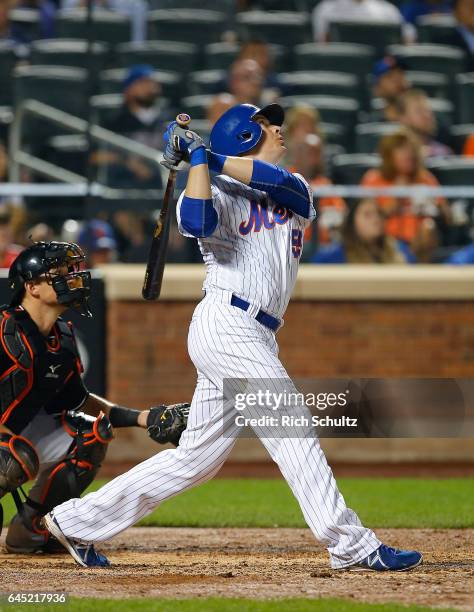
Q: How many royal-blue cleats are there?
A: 2